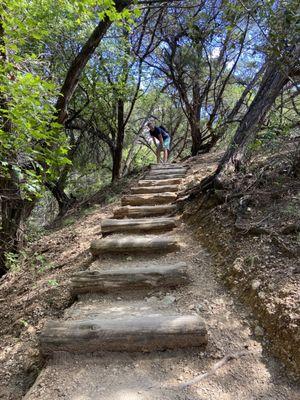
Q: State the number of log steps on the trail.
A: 11